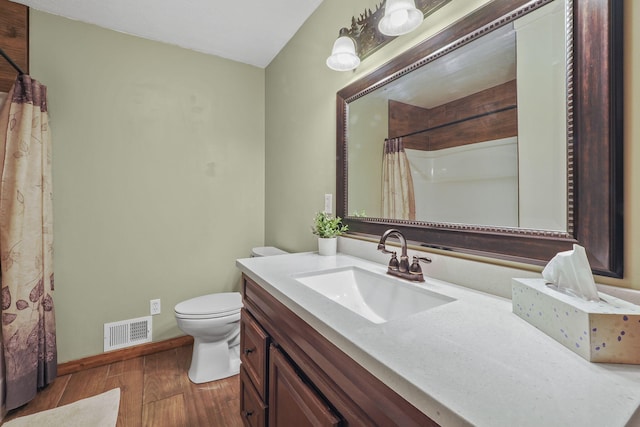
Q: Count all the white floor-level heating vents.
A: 1